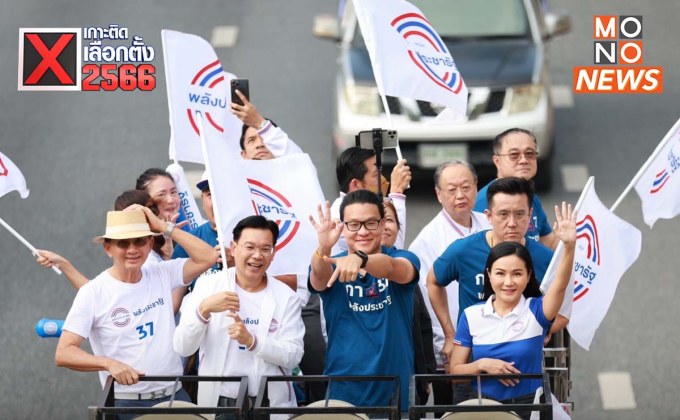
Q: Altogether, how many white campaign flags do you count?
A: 6